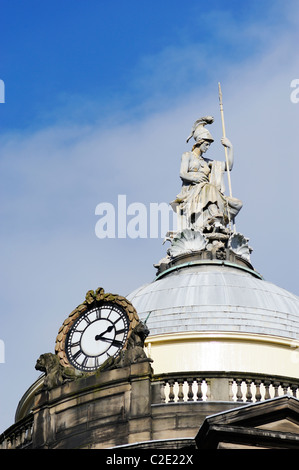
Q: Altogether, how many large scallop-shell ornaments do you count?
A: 2